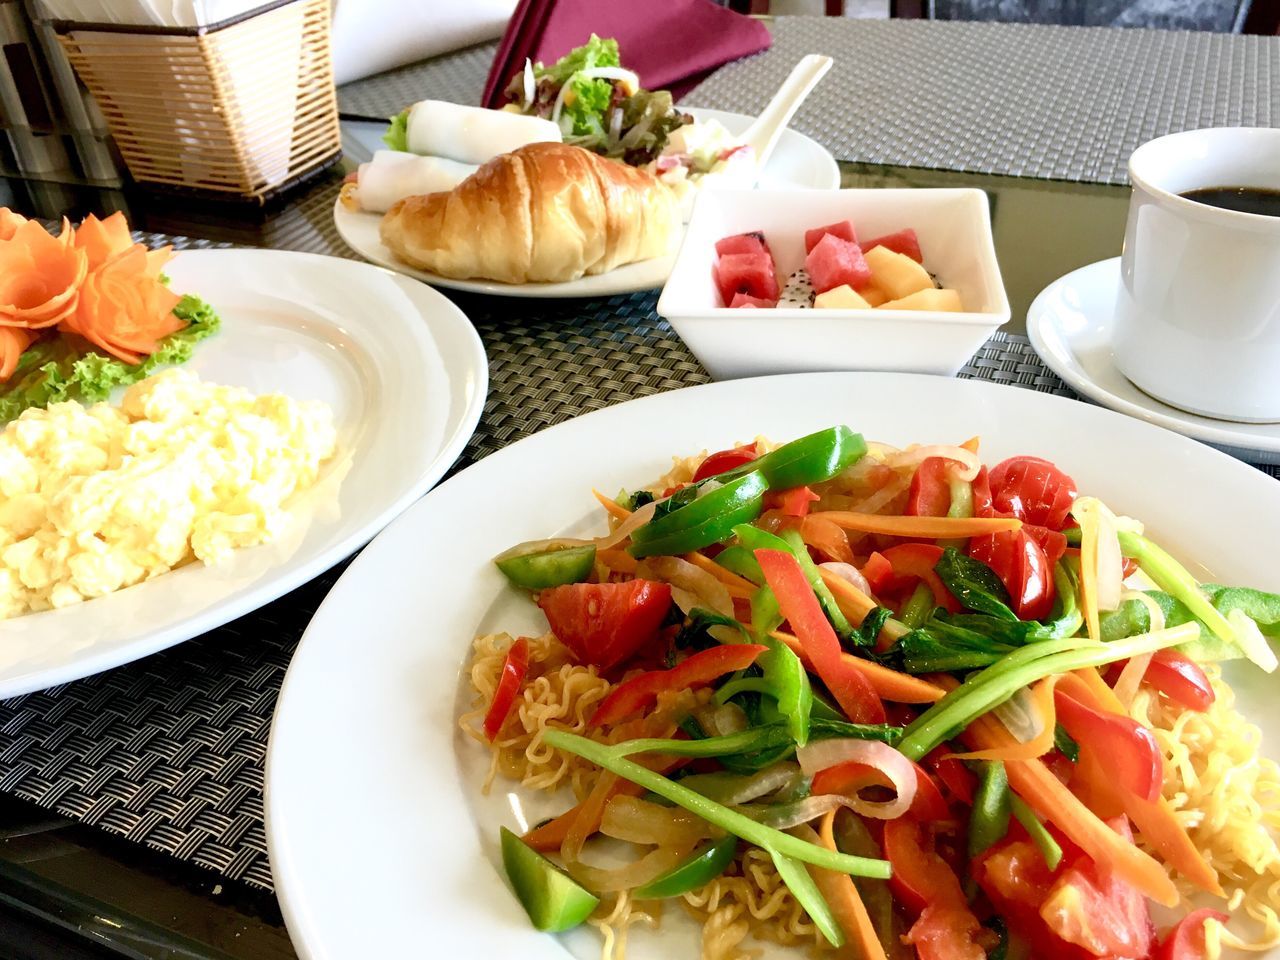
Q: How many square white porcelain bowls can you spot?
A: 1